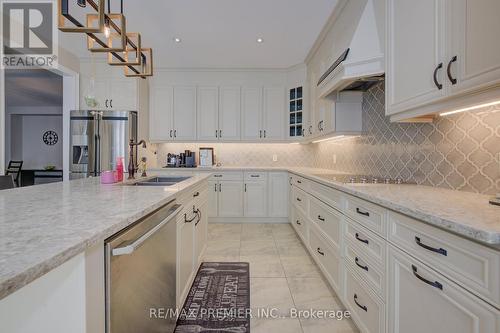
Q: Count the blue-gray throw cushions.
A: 0